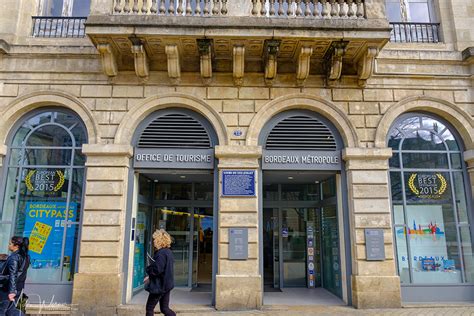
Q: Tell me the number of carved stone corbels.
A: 9